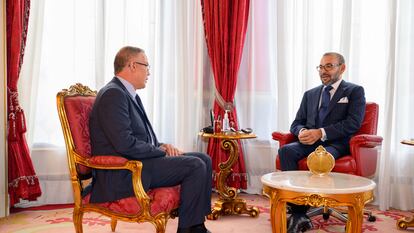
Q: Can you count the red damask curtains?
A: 2